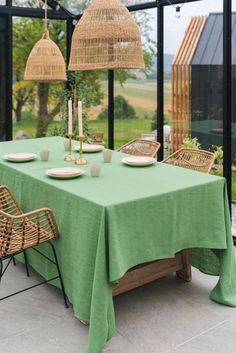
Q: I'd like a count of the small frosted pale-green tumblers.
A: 4